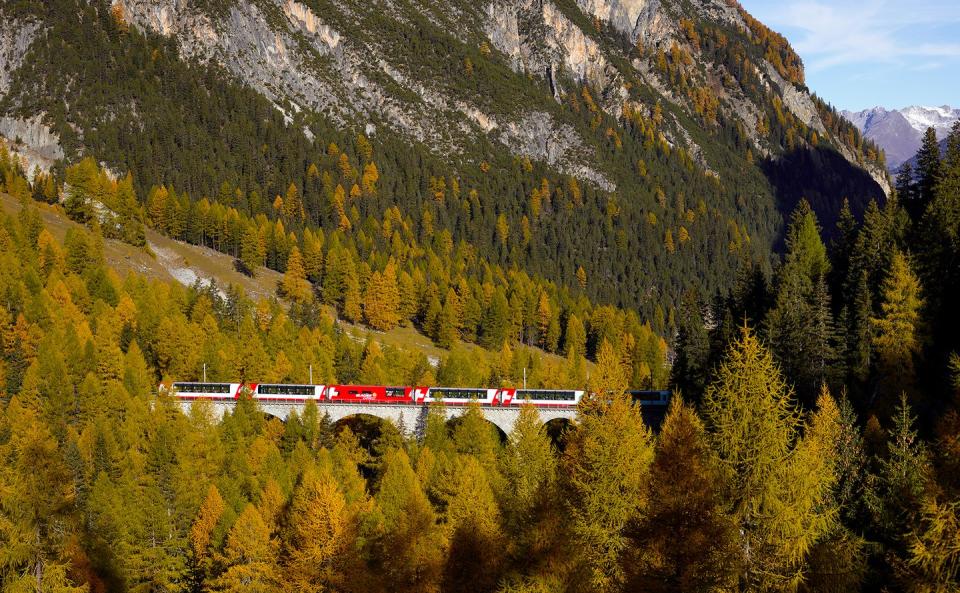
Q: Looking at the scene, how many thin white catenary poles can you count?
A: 3